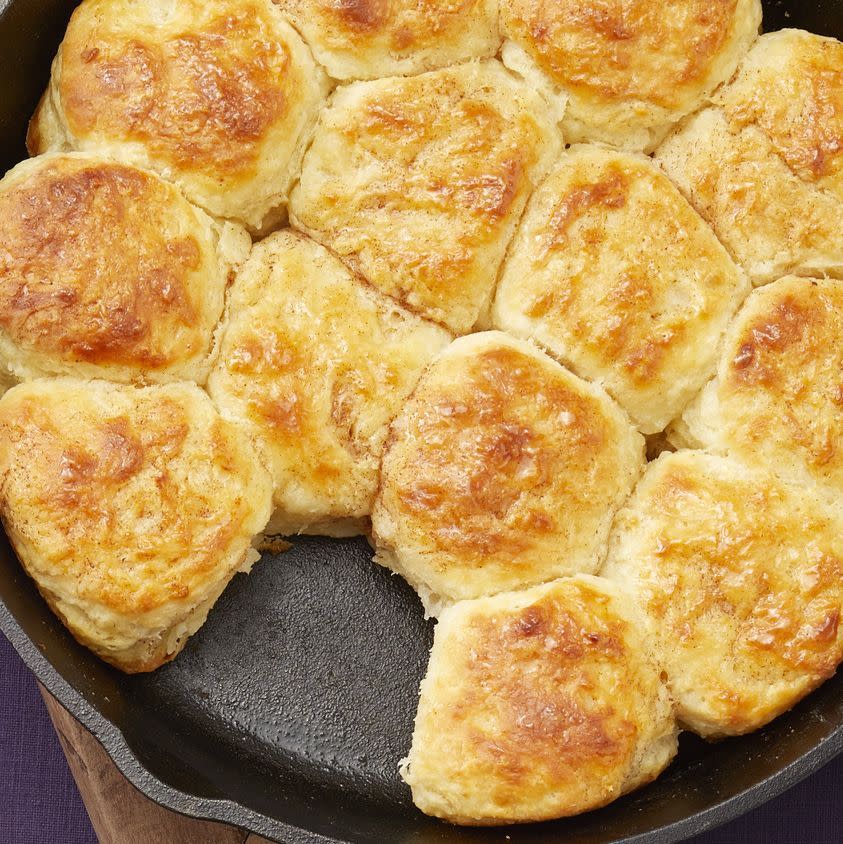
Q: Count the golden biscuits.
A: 13